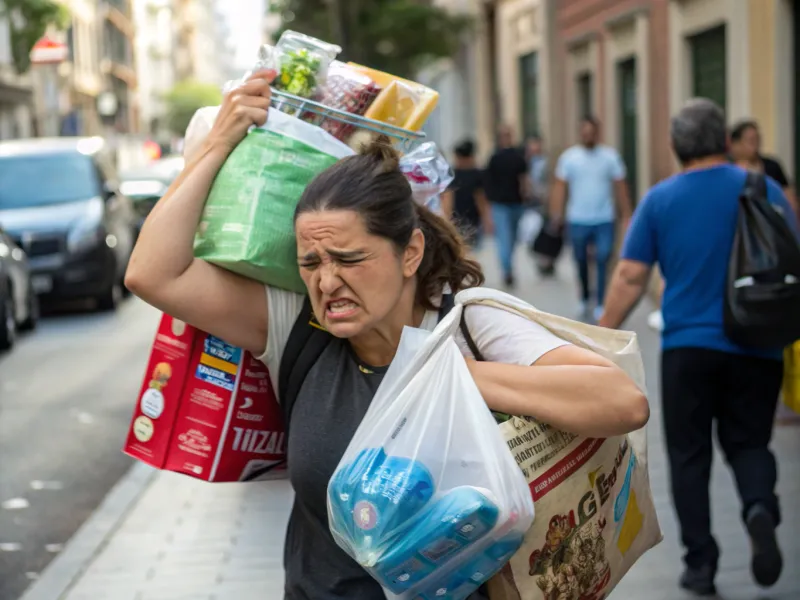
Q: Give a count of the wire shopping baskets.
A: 1